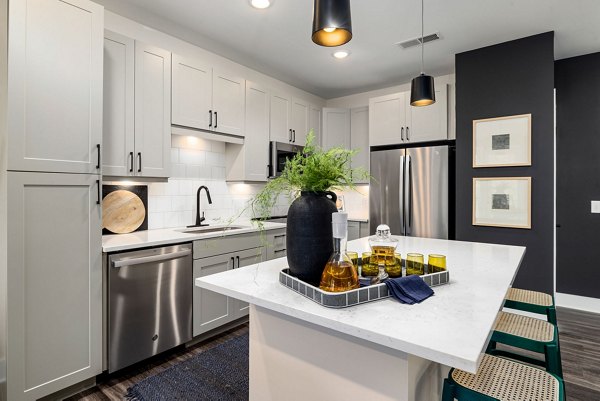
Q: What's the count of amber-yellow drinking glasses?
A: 5